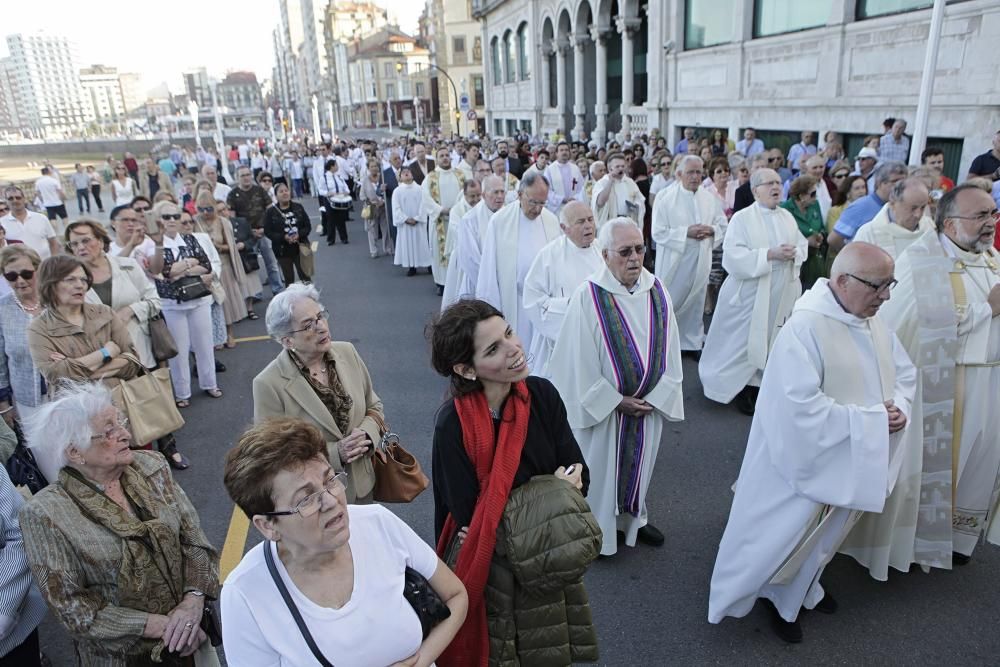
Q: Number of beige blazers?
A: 1